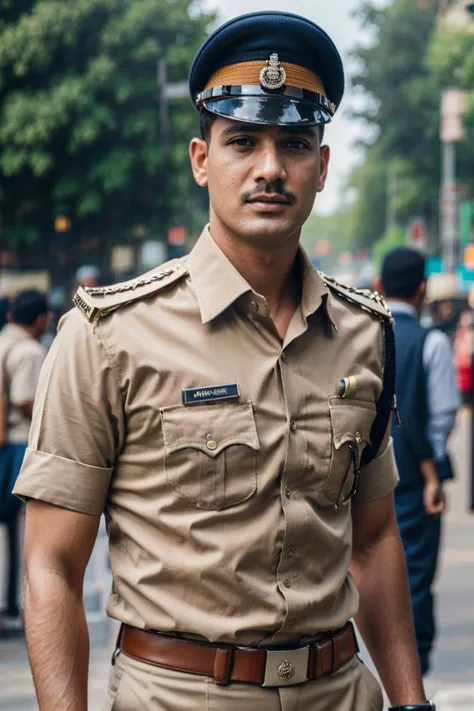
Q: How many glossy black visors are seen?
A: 1